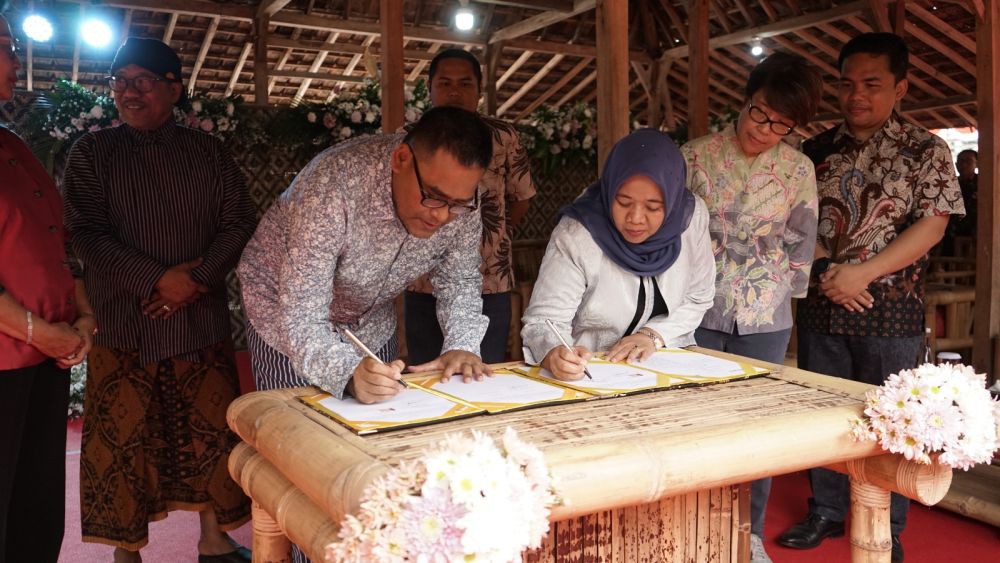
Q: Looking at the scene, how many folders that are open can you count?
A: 2